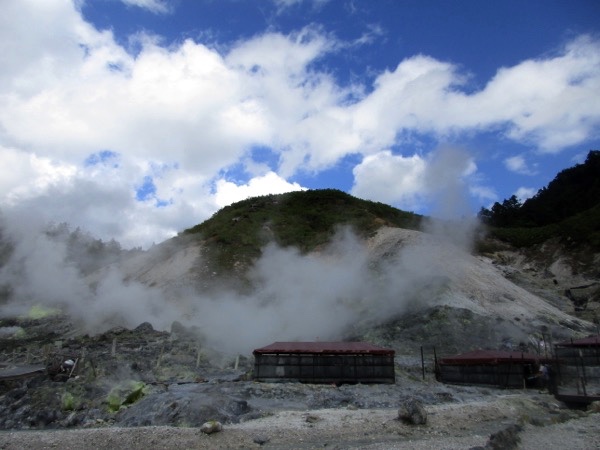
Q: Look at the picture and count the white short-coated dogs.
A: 0